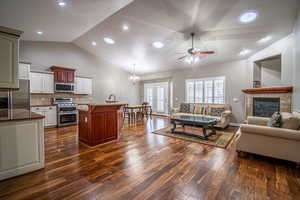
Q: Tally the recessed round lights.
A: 9